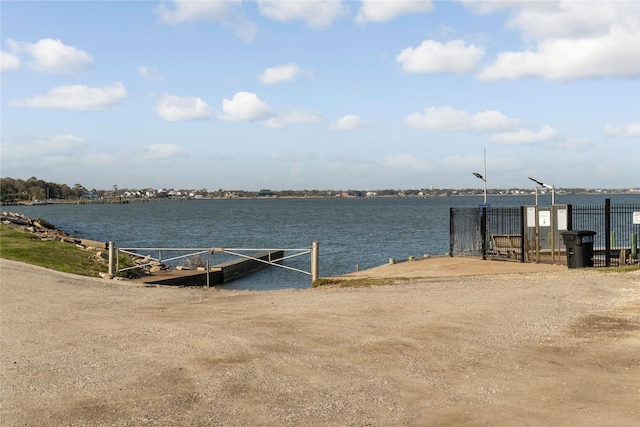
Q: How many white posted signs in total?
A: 4